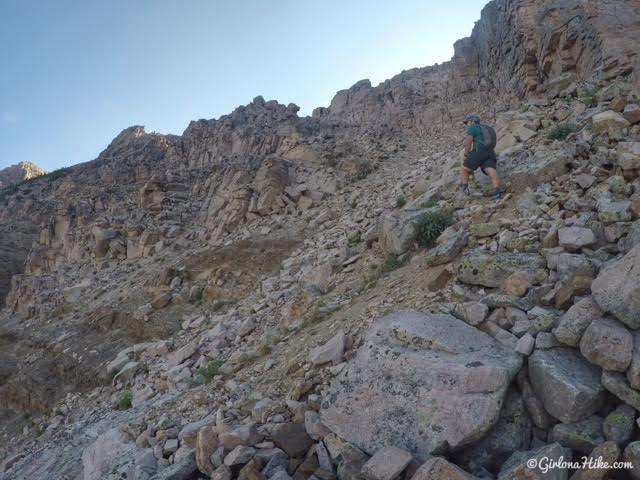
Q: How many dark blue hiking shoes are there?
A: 2